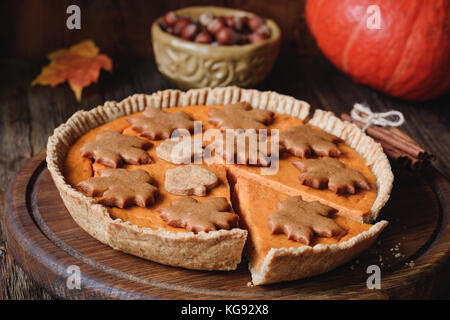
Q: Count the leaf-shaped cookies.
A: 9